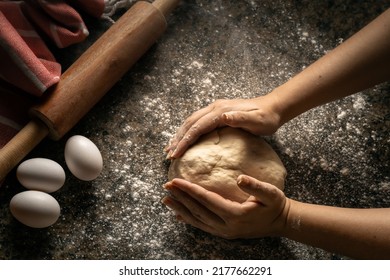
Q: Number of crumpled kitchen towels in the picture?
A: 1